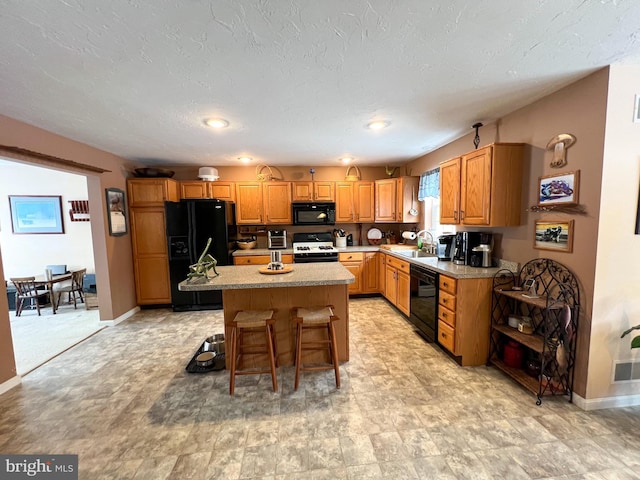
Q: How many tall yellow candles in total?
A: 0